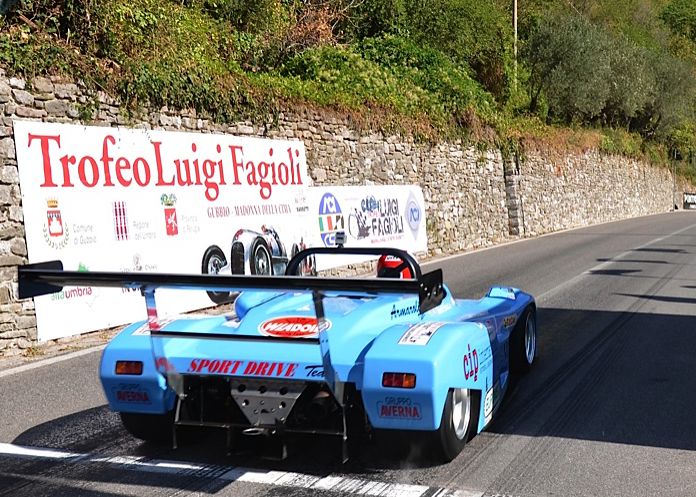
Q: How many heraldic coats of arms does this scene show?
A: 2